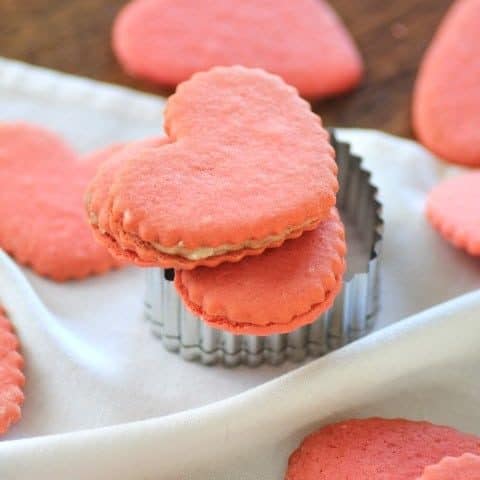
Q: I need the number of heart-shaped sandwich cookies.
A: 2